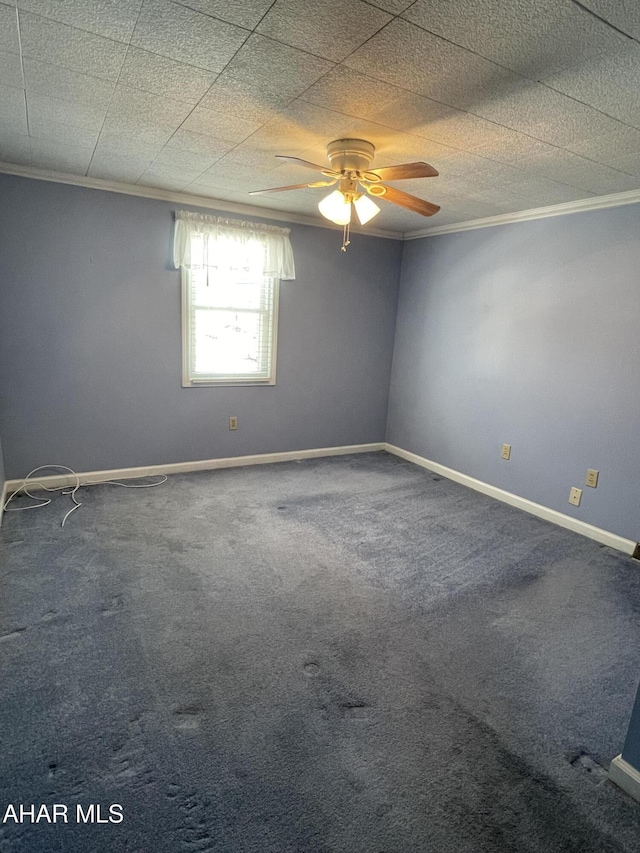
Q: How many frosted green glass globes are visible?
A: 0